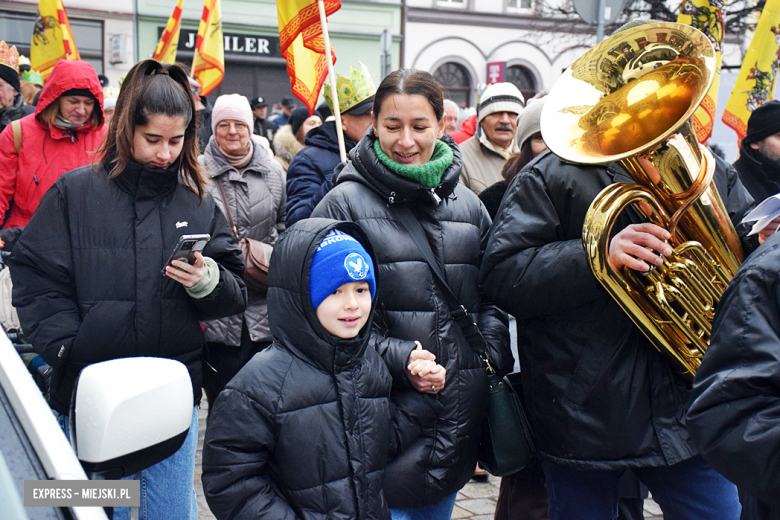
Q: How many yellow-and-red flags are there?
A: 6